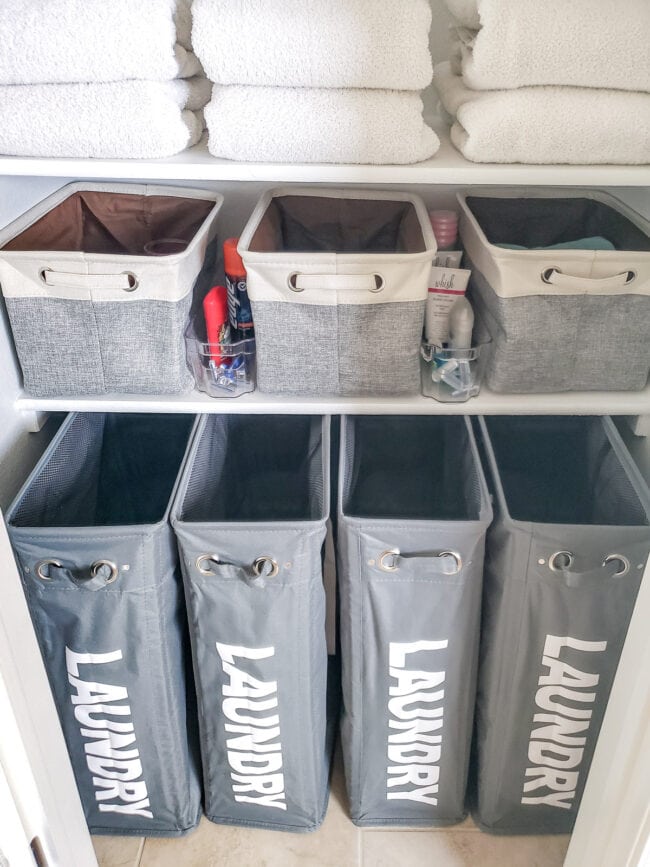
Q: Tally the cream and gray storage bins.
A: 3